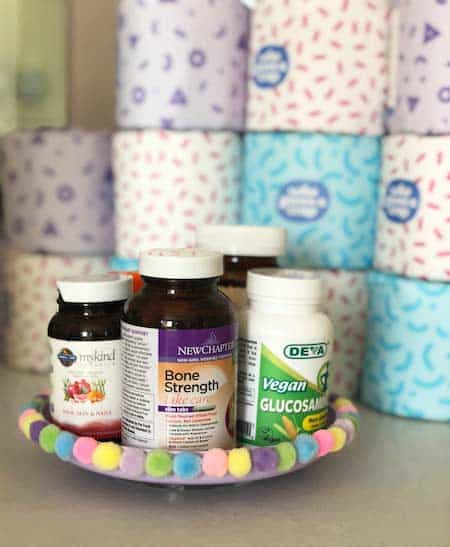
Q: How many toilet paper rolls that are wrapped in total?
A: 10